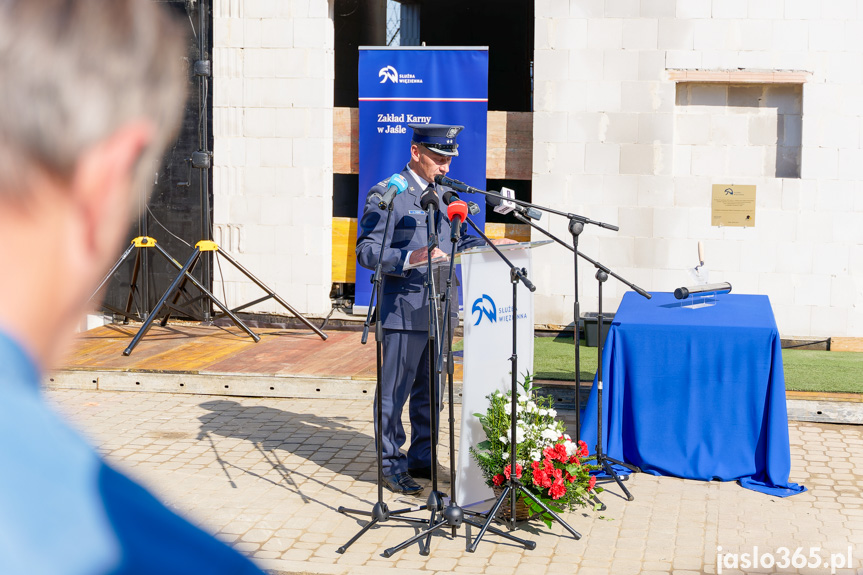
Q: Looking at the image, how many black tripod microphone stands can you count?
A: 6